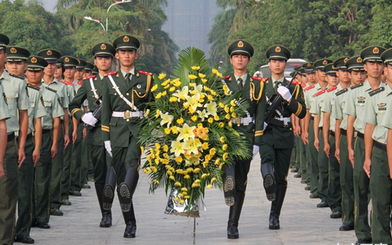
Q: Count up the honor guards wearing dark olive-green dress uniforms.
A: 4